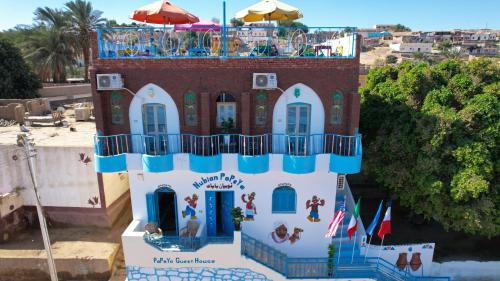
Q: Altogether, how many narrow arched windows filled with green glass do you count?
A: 4